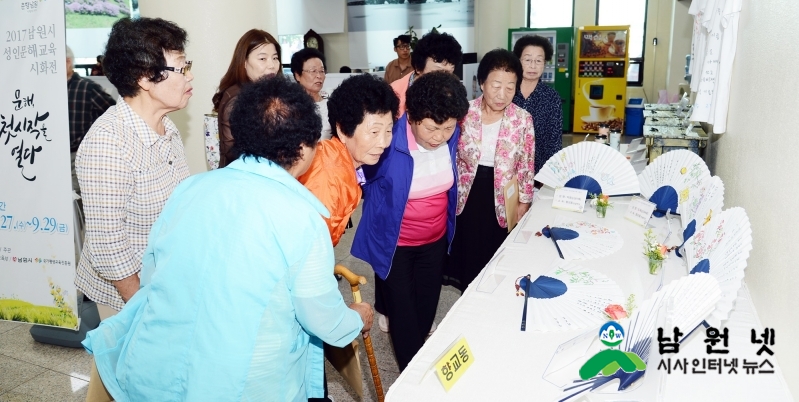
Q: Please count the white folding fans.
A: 7